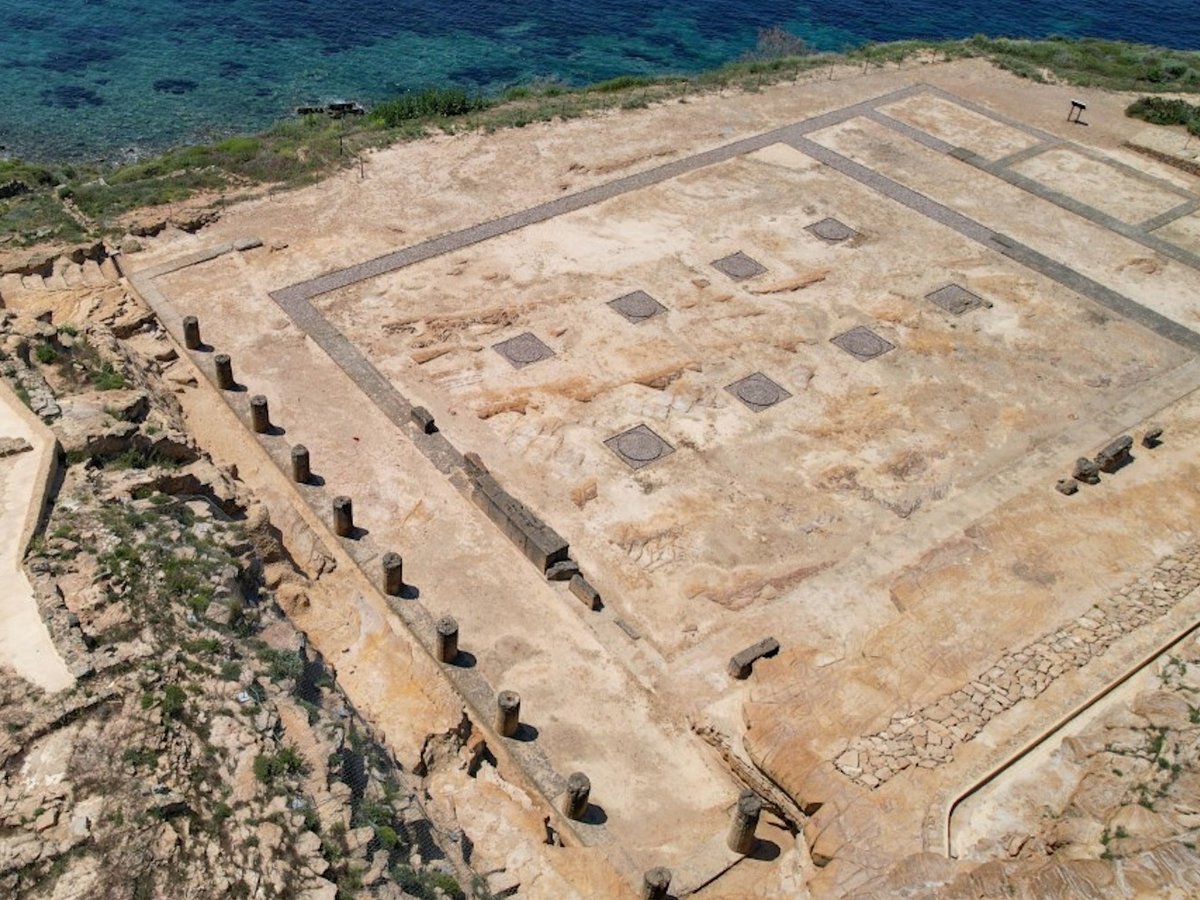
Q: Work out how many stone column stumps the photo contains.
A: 11